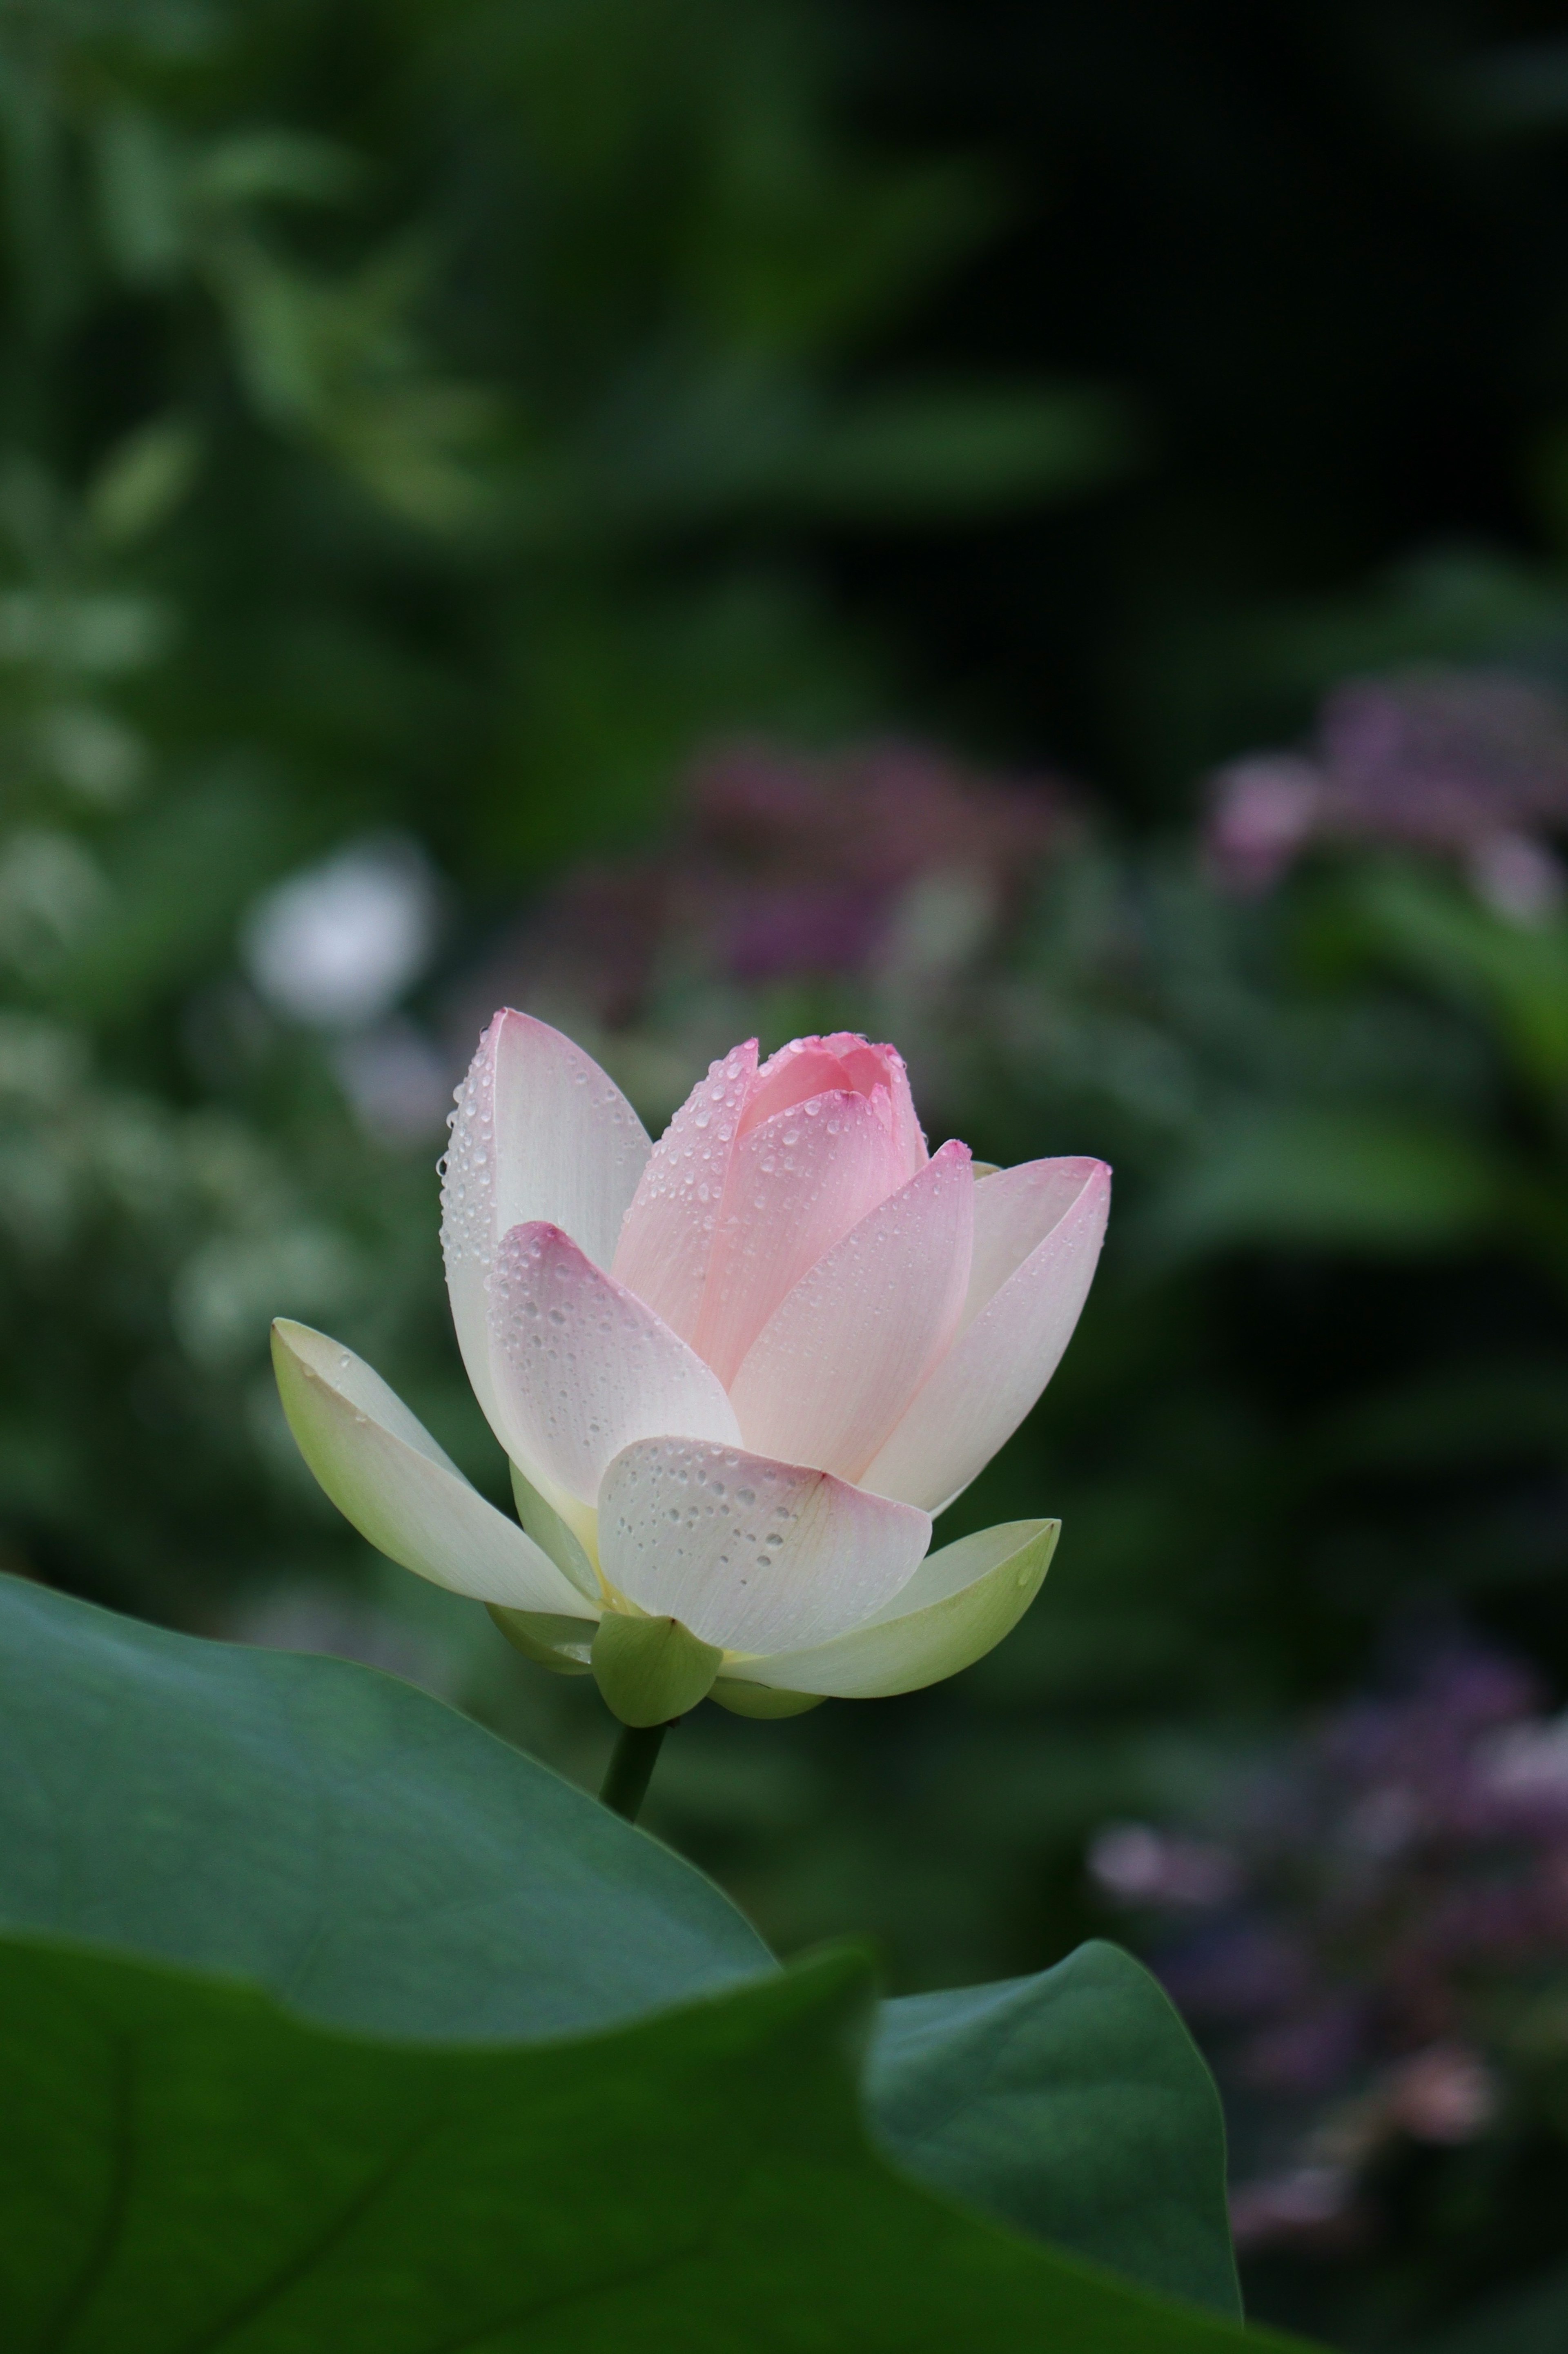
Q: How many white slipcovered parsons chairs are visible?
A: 0